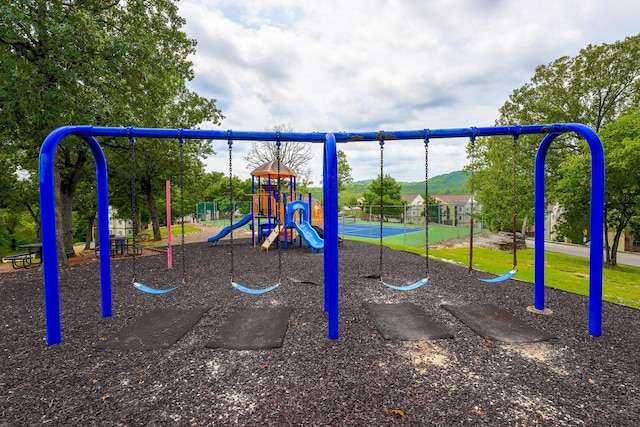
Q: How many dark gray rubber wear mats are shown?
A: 4